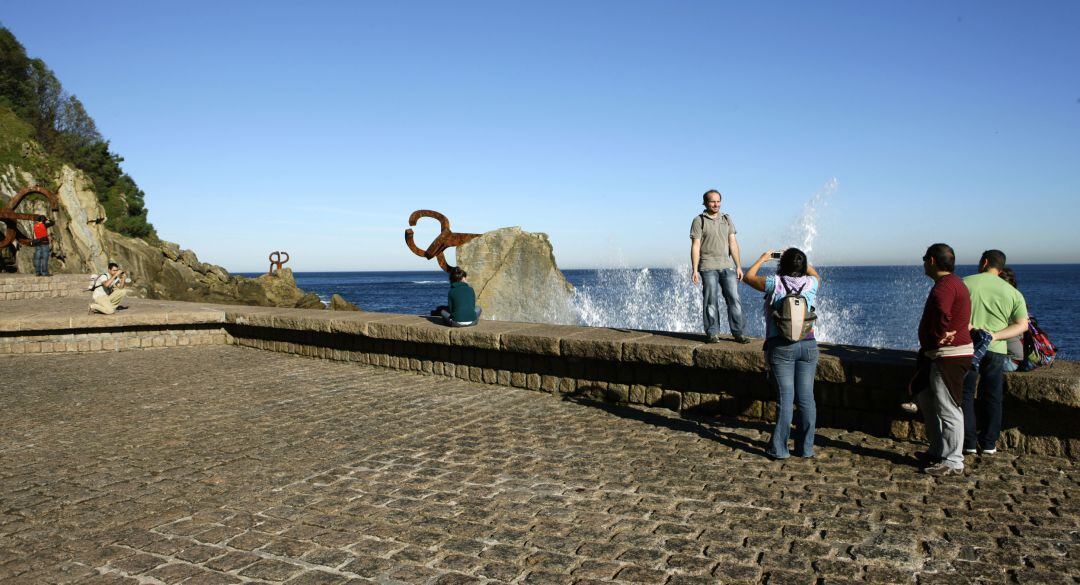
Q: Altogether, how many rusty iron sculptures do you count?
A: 3